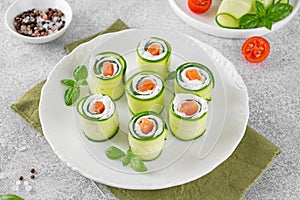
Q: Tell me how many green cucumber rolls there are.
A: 7